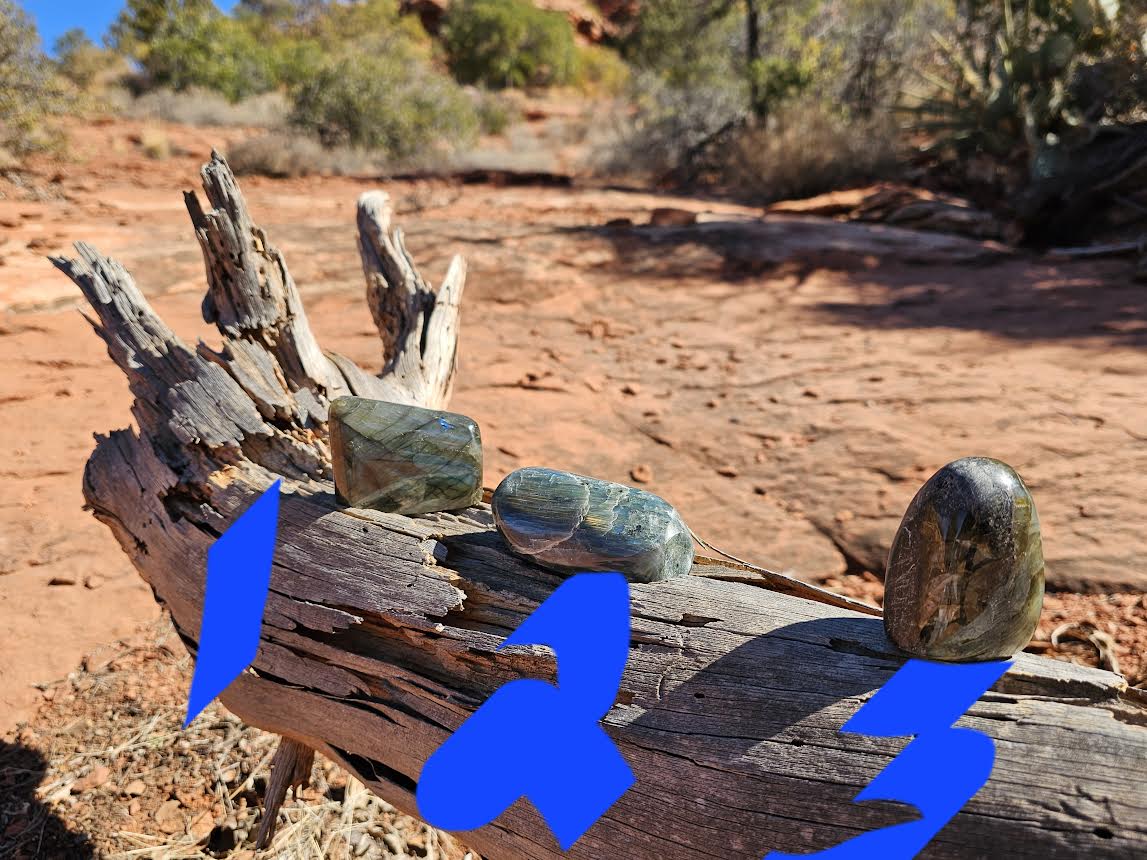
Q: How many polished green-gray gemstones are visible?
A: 3